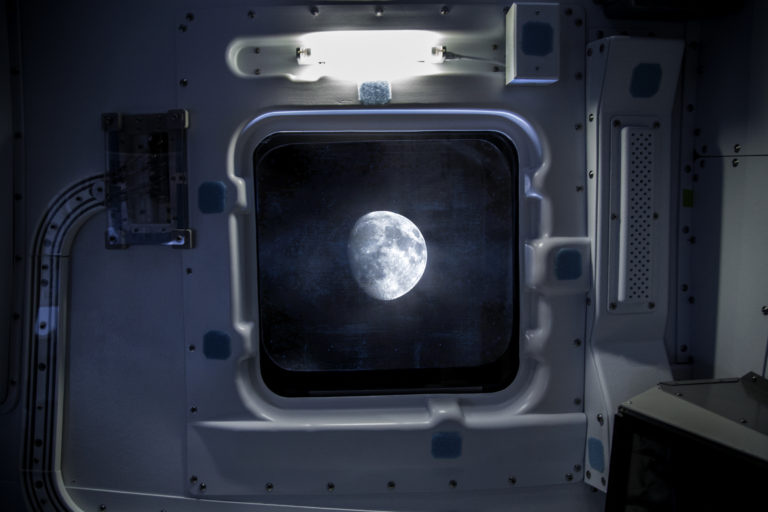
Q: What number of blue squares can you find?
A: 8